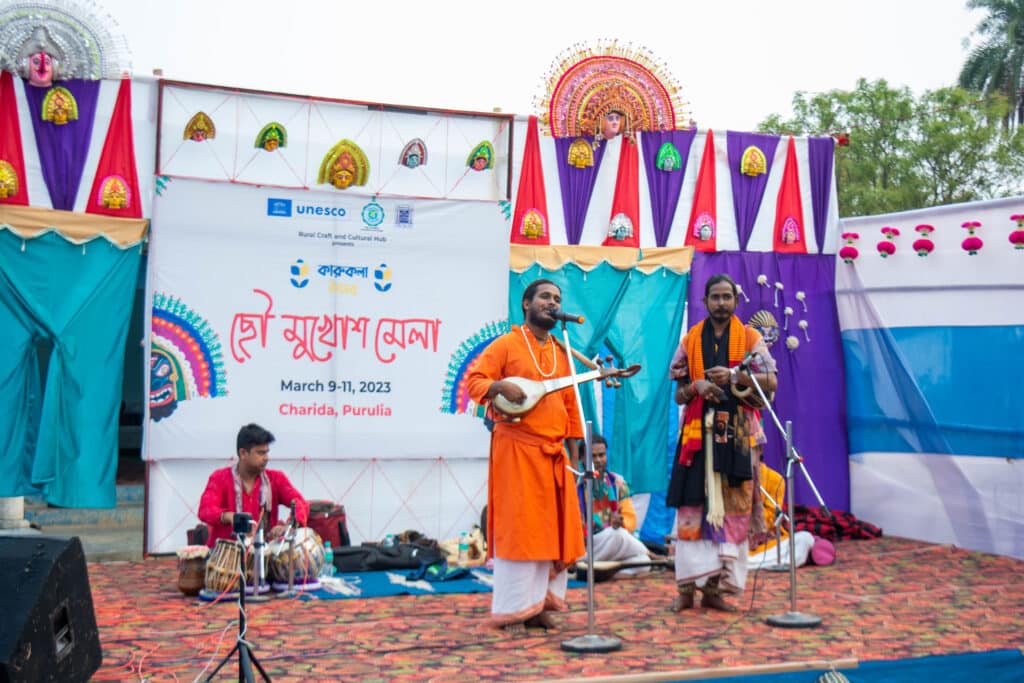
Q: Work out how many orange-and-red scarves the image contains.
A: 1